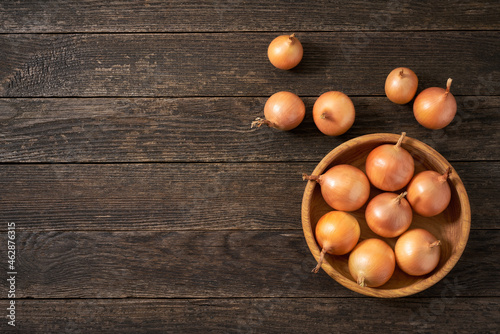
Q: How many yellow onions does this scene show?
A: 12